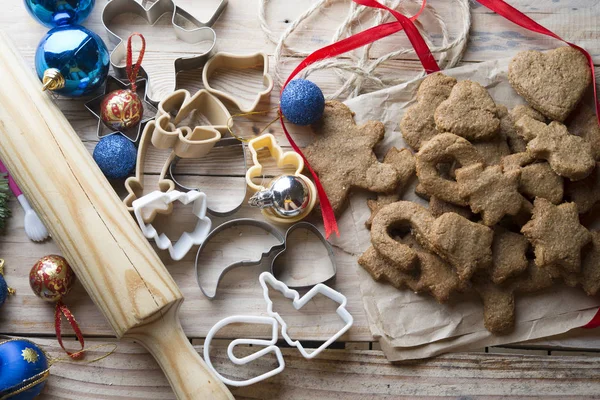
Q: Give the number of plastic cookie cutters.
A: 7